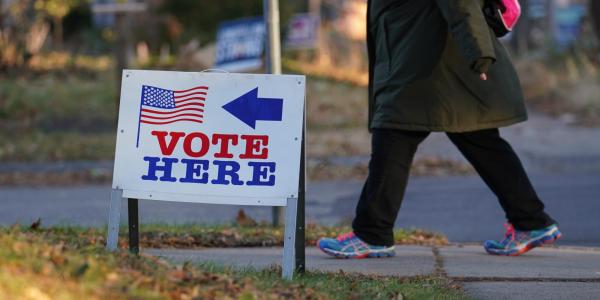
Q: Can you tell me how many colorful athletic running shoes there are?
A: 2